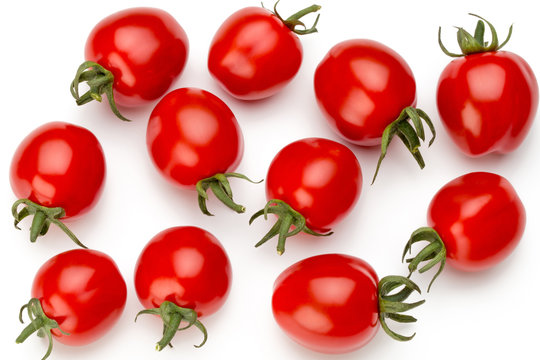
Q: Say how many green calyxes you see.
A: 11